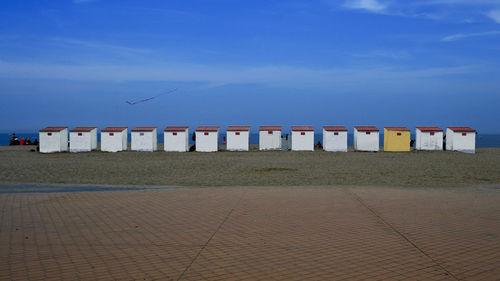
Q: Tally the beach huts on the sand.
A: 14